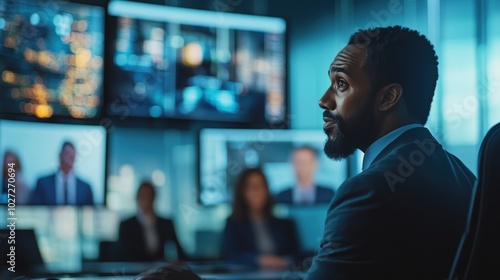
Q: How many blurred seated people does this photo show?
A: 2